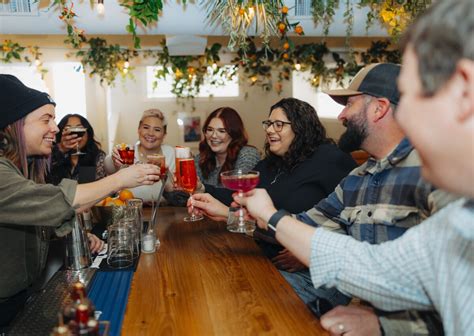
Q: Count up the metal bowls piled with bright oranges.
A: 1